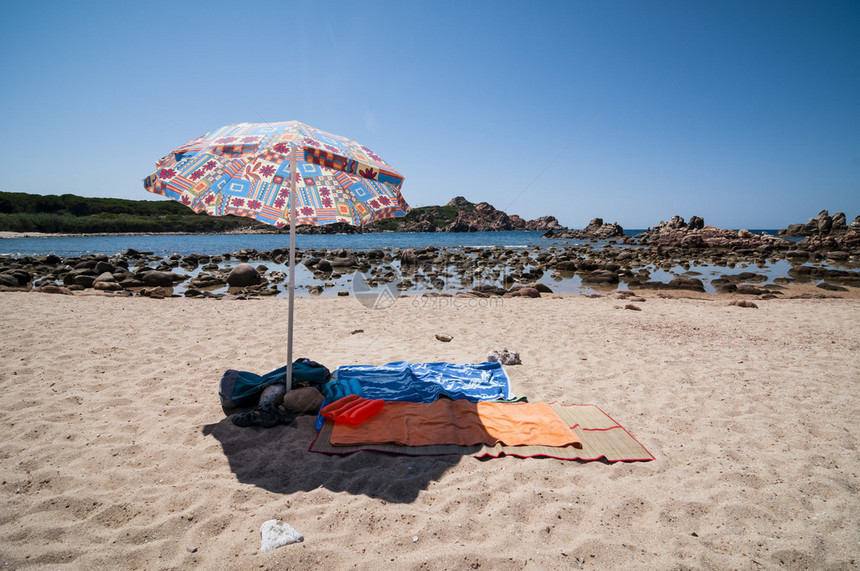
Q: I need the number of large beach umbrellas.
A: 1